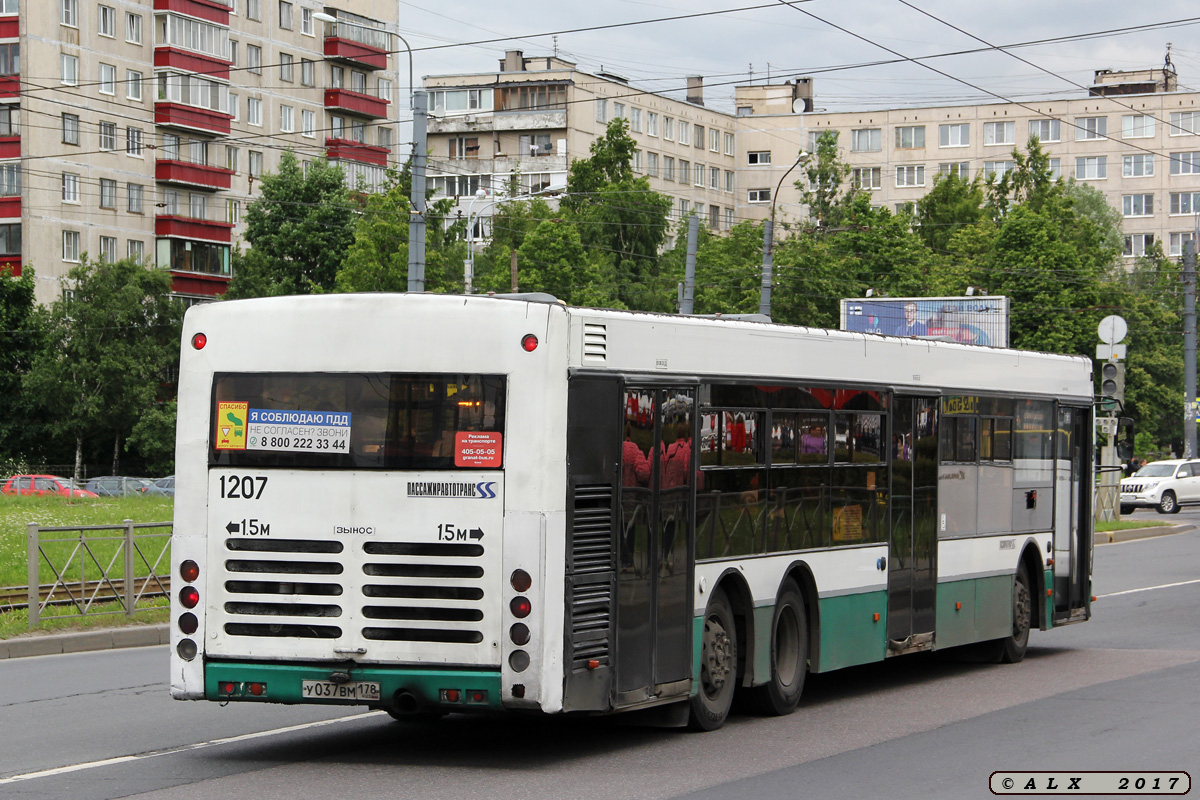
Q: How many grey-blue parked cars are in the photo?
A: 2